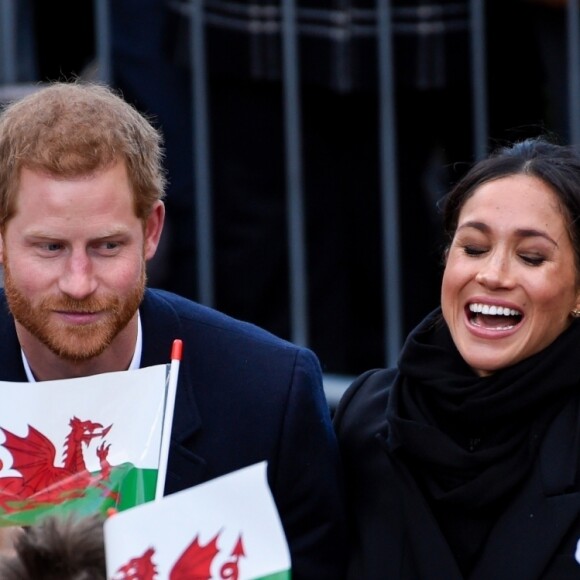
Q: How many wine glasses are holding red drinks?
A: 0